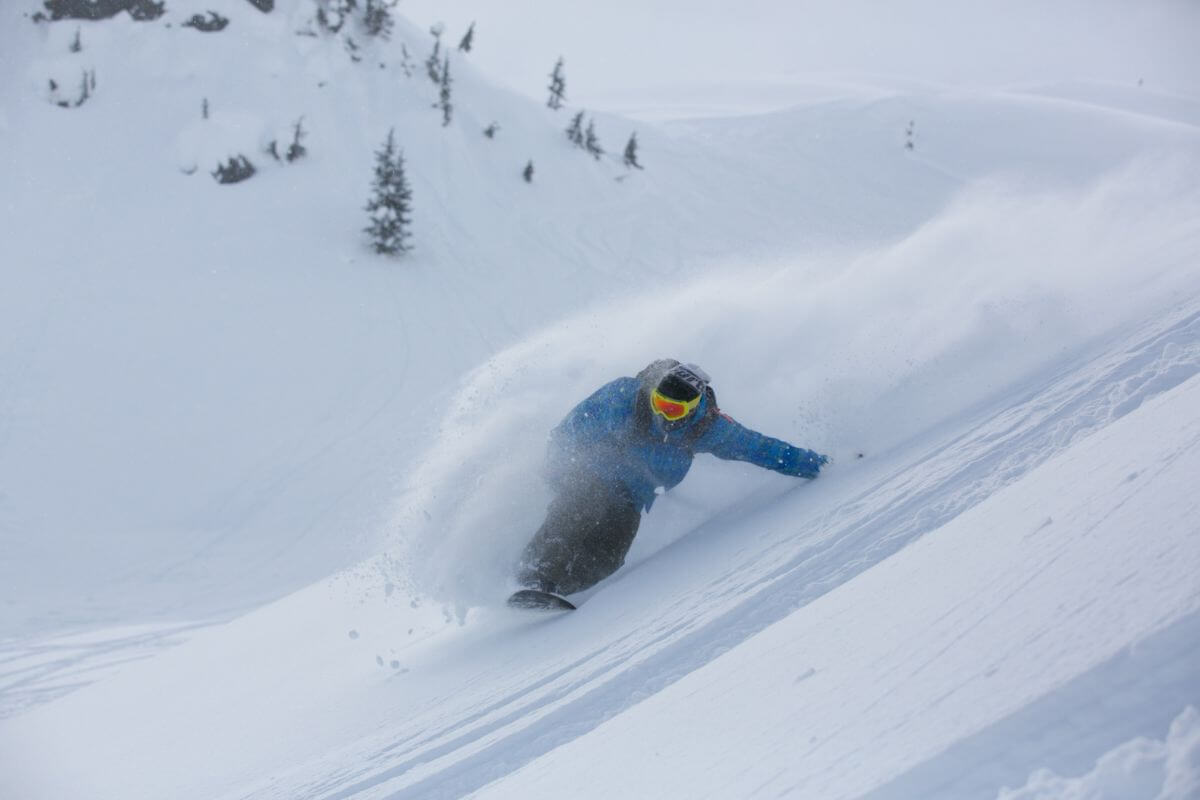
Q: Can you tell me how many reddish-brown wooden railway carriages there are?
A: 0